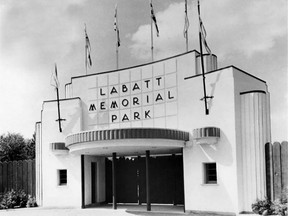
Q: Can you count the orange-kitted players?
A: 0